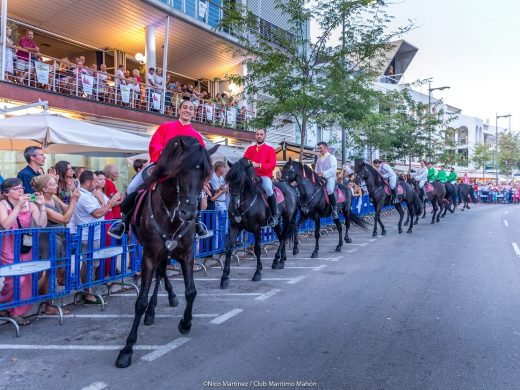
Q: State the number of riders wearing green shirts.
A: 3